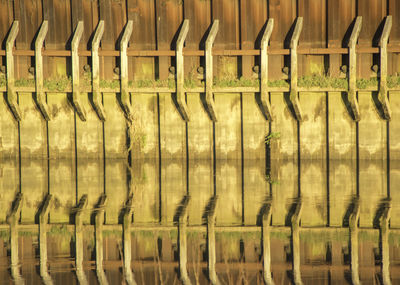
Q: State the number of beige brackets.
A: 11